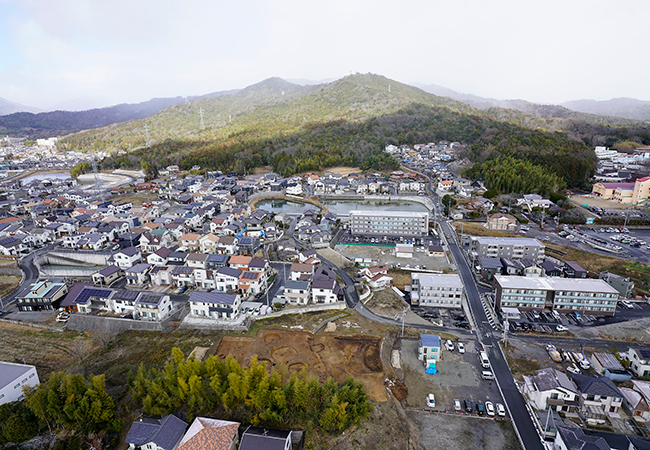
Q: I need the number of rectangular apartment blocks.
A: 4